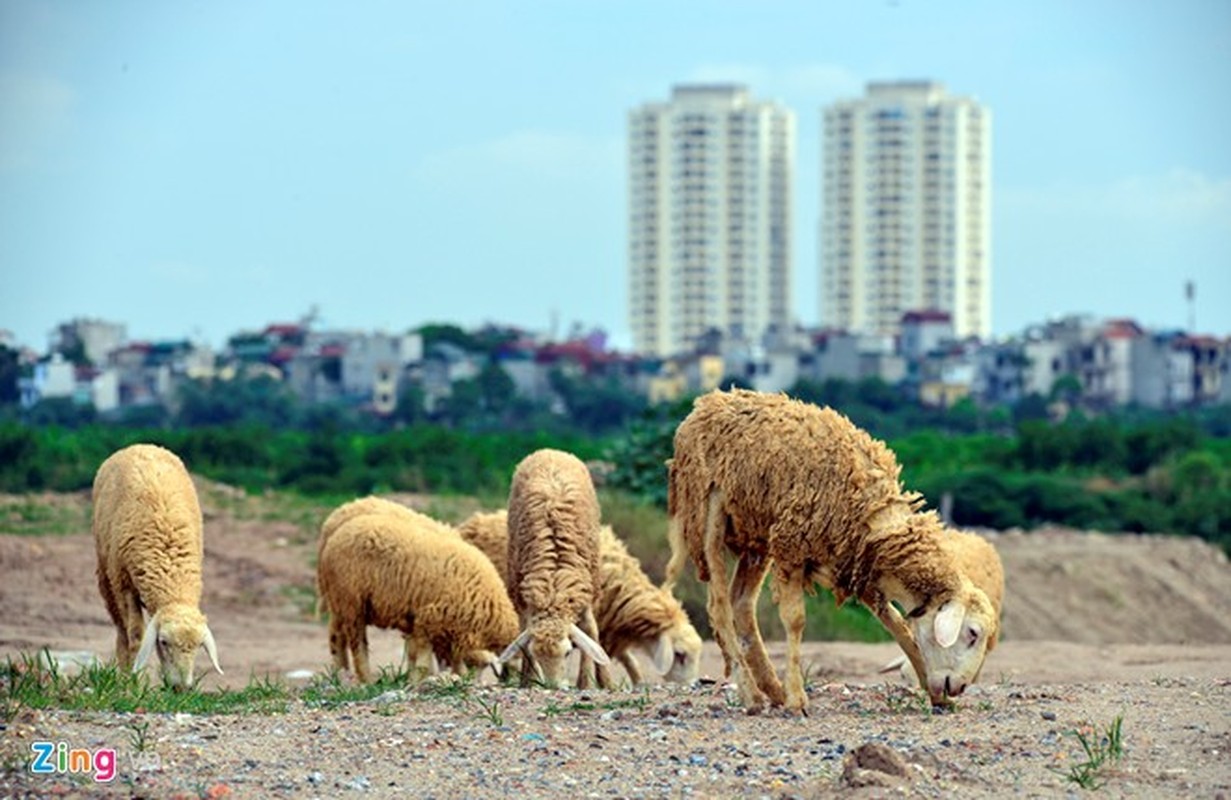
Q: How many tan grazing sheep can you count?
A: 7